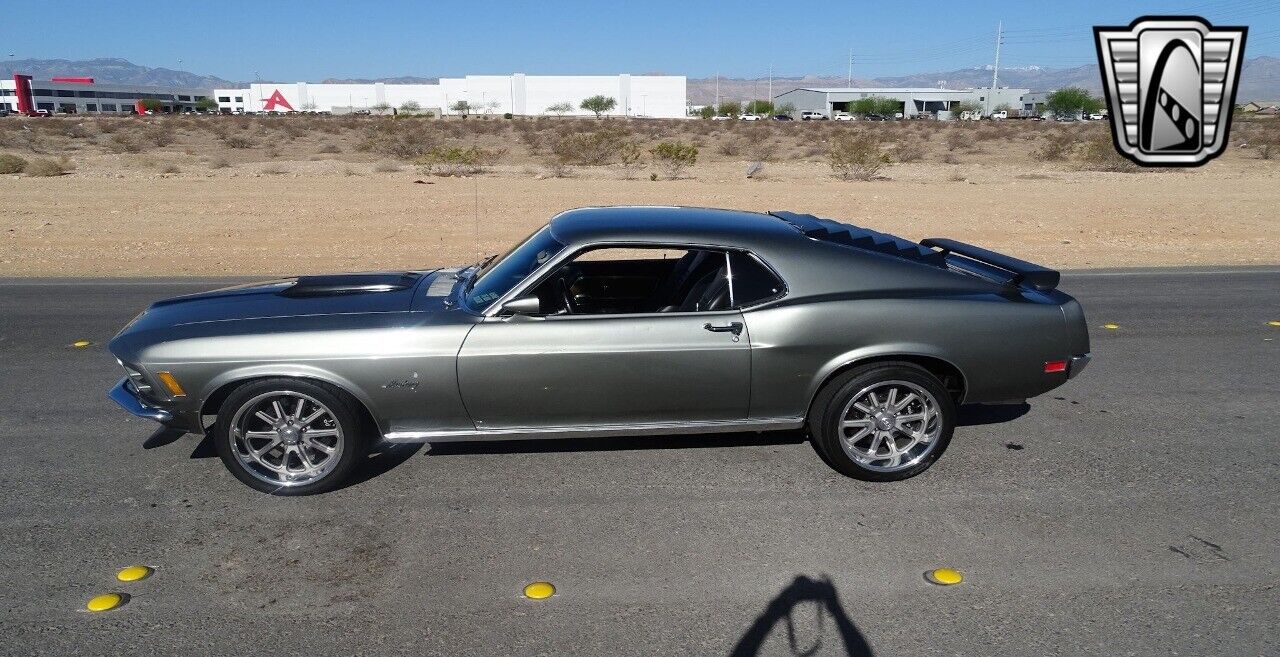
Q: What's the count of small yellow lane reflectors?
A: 7